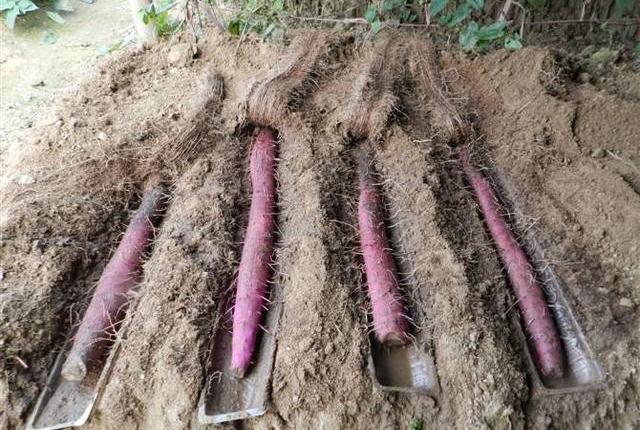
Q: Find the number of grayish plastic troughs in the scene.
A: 4